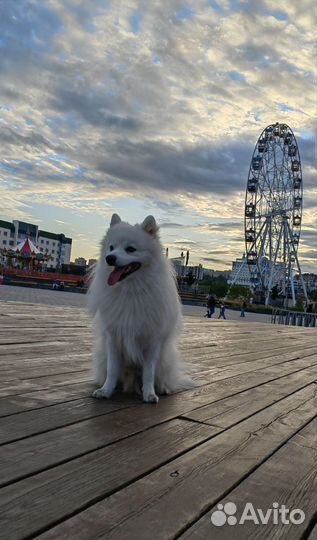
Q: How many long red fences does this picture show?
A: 1